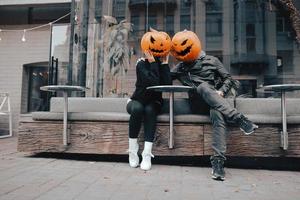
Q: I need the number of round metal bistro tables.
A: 3